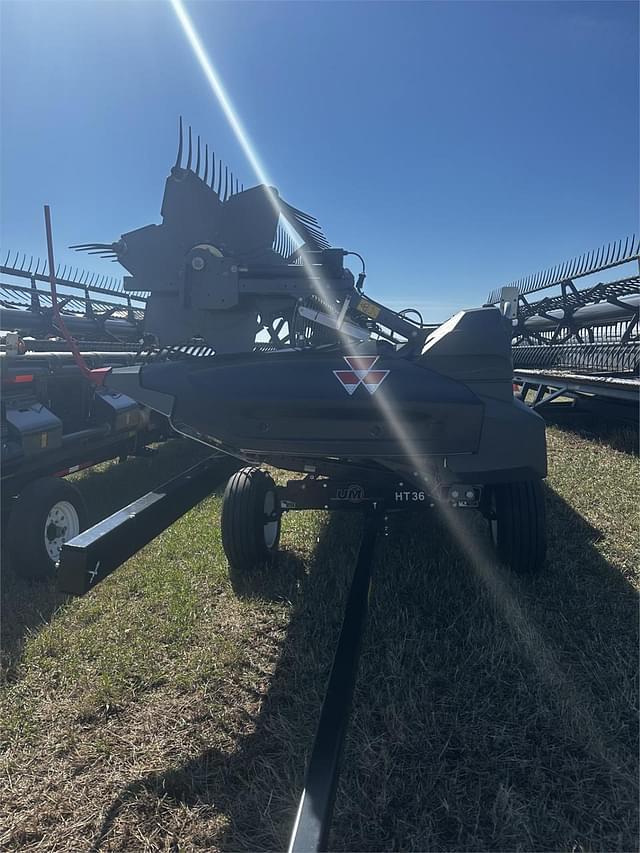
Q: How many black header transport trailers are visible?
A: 2